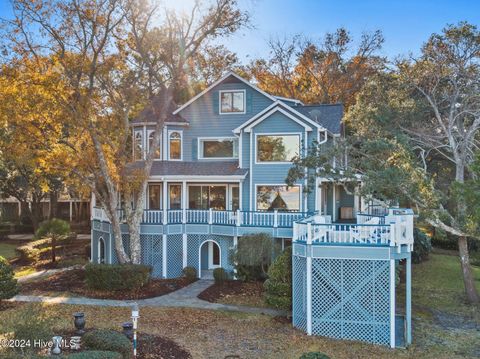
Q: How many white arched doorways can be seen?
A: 2